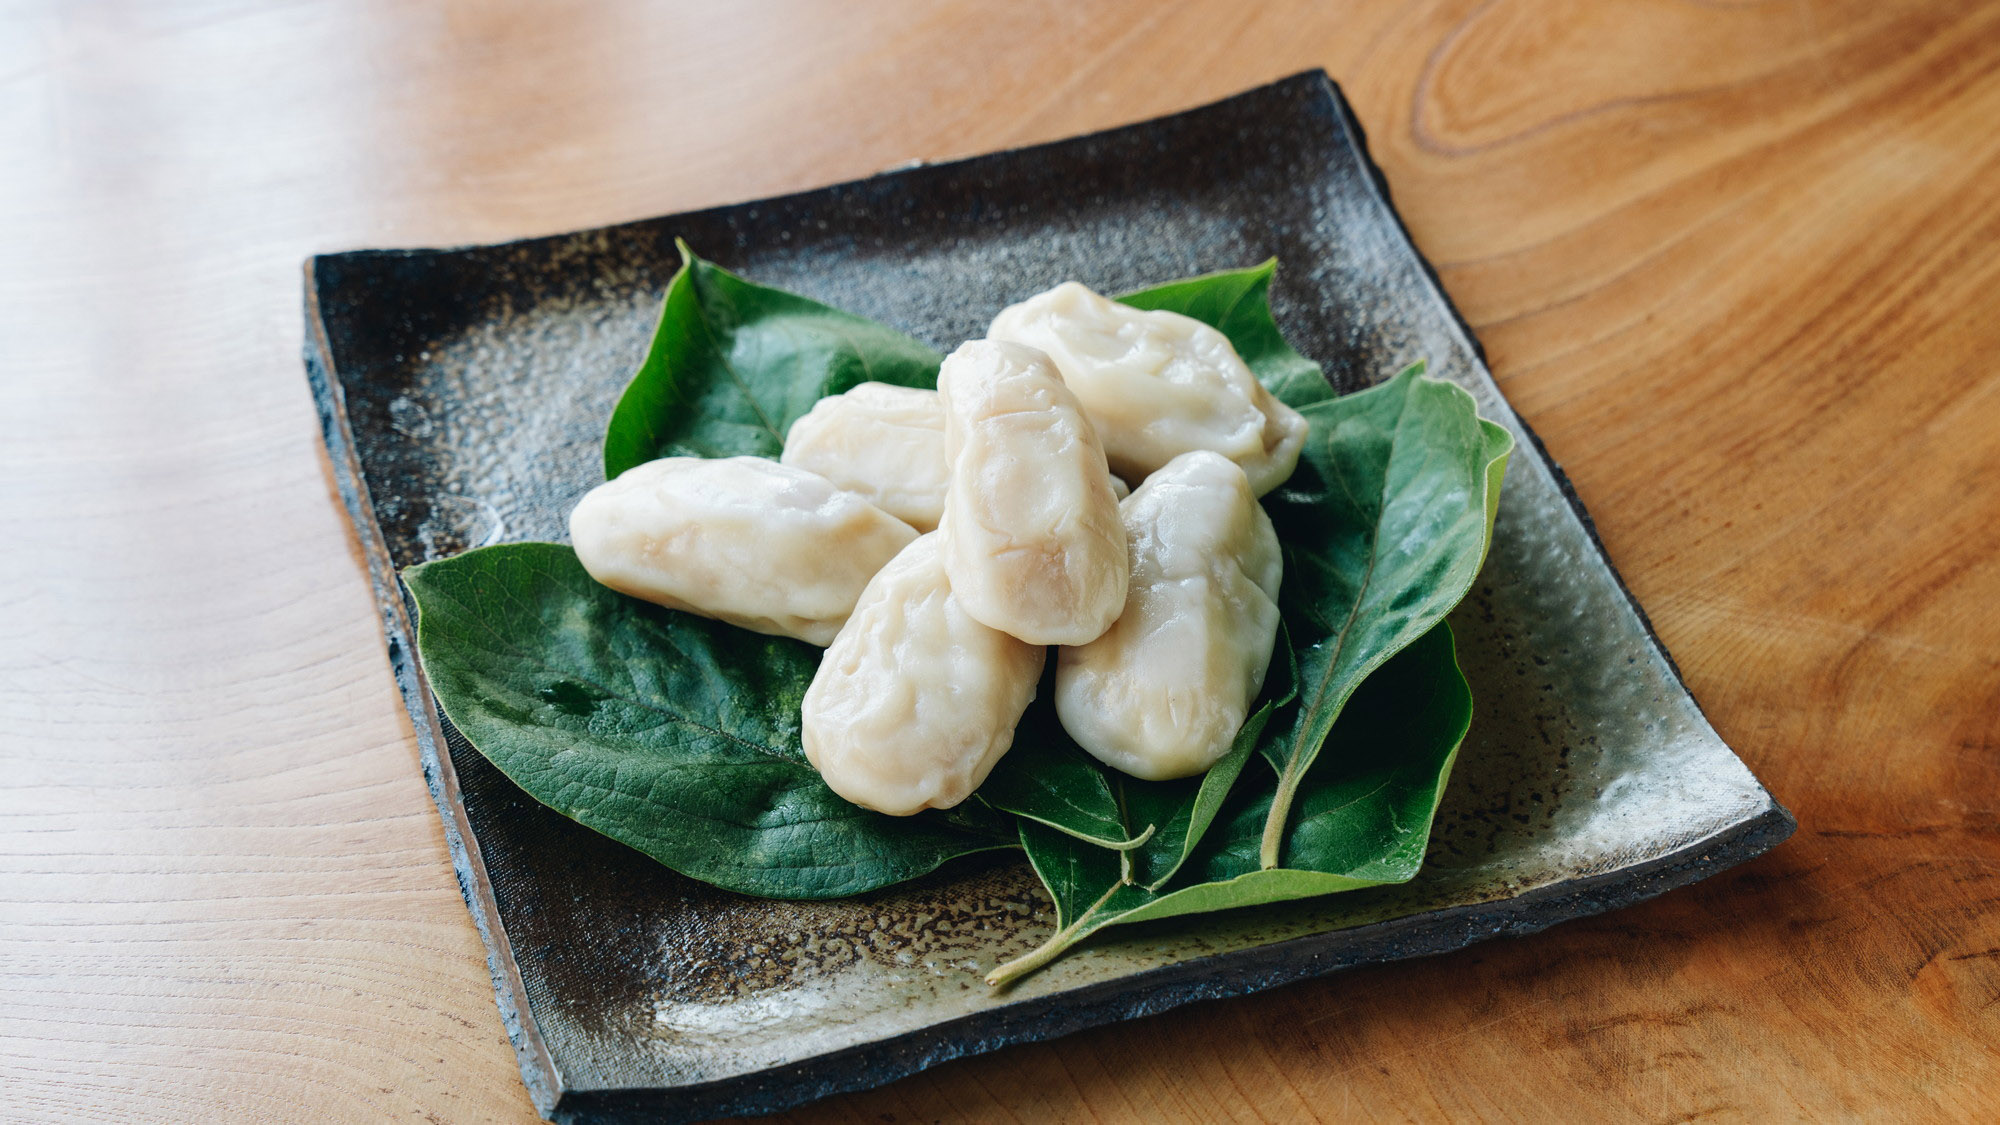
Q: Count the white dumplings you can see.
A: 6